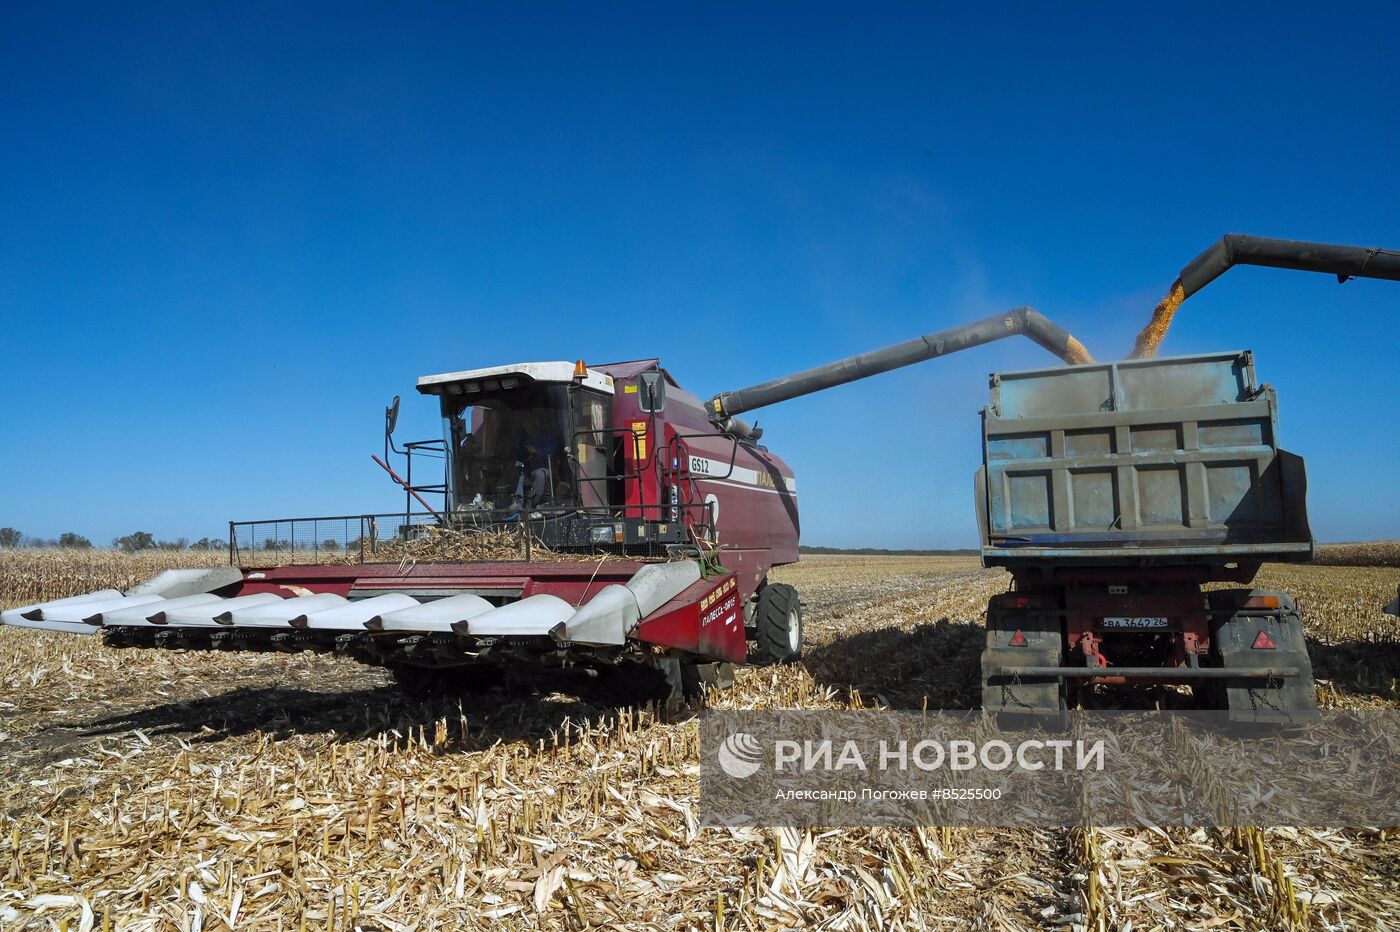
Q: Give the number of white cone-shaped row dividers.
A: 9